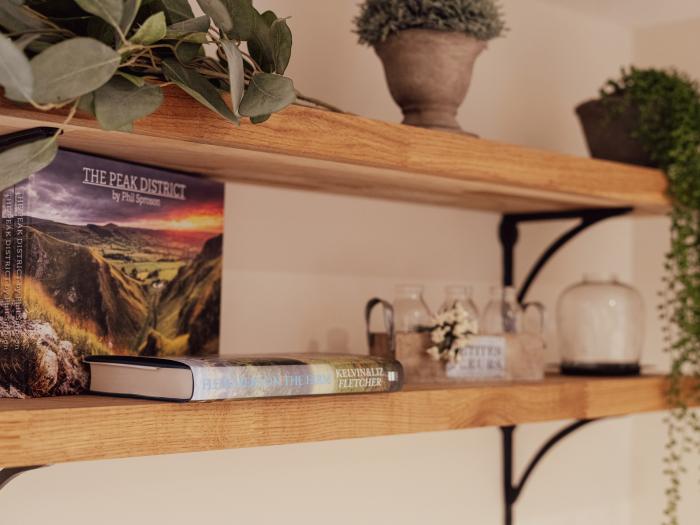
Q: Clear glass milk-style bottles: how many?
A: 3